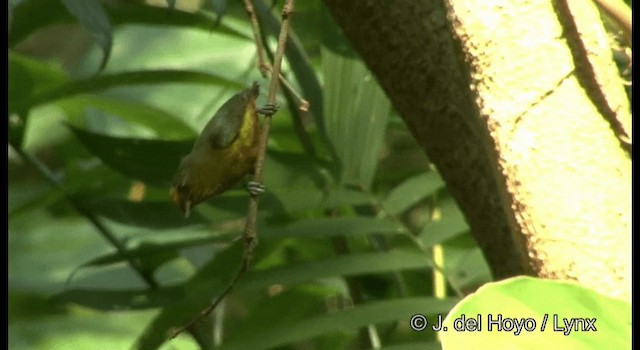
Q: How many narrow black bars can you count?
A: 2